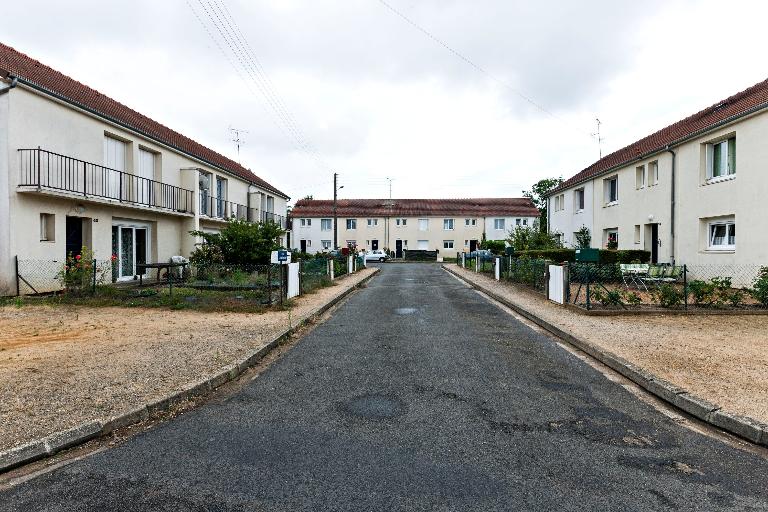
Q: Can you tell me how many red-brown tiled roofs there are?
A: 3